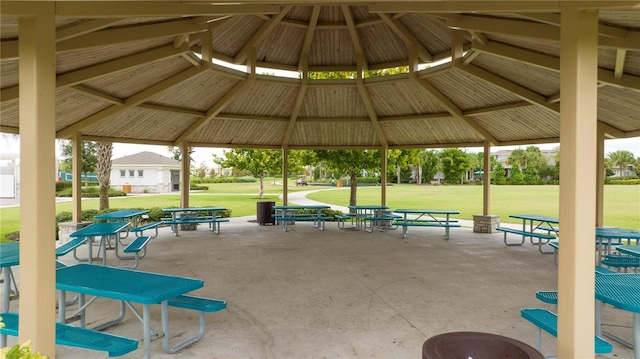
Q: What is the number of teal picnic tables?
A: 12